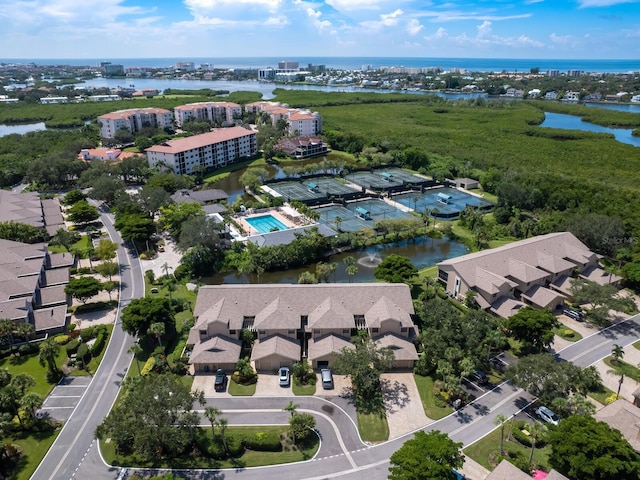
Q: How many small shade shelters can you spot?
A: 4